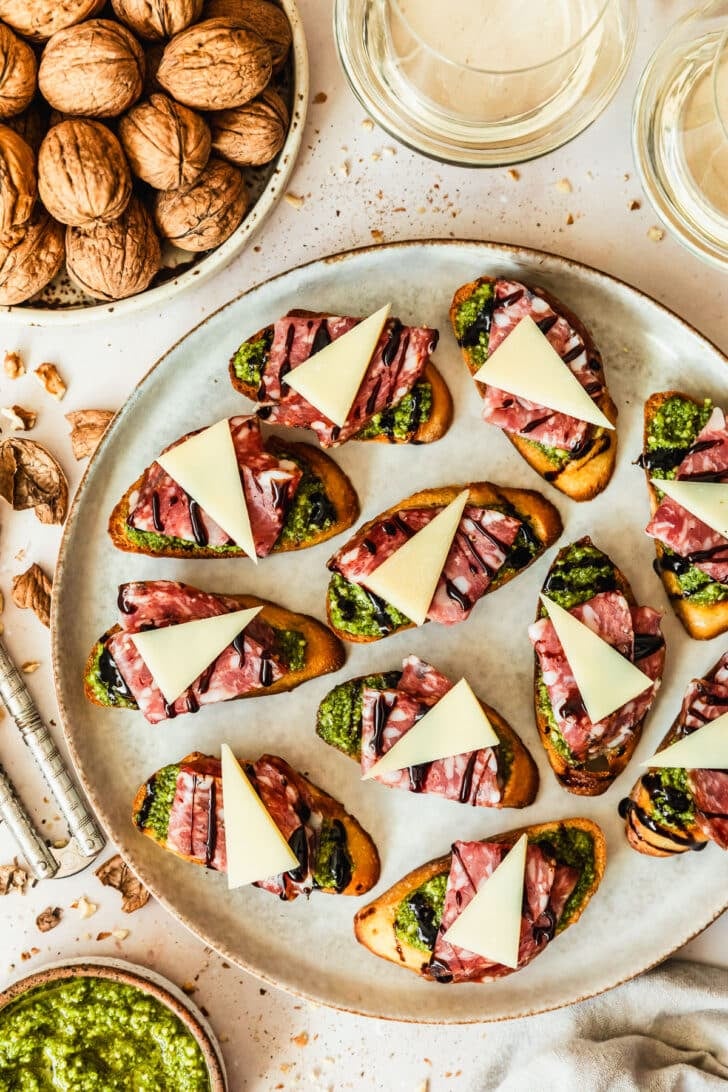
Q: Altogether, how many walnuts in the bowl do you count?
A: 13